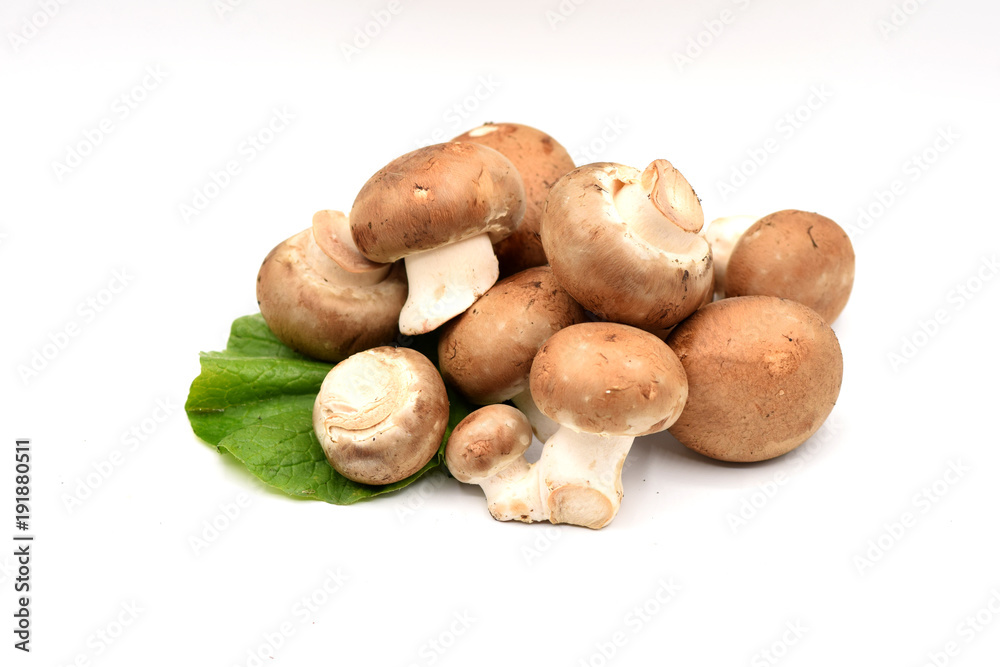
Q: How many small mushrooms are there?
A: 1